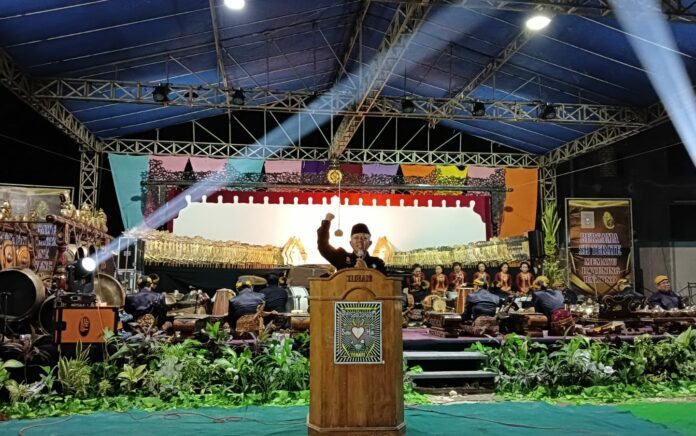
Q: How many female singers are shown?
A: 6